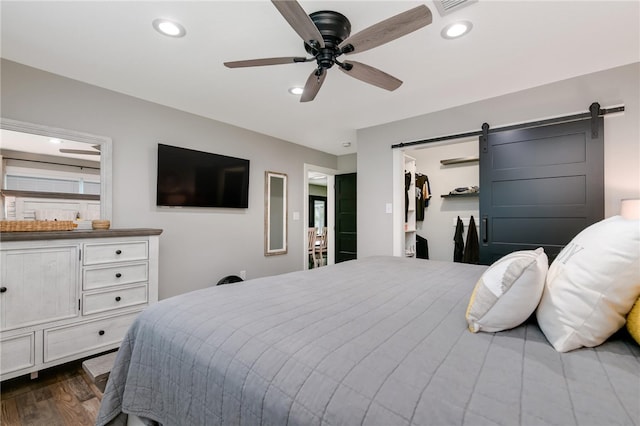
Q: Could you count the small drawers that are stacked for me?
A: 3